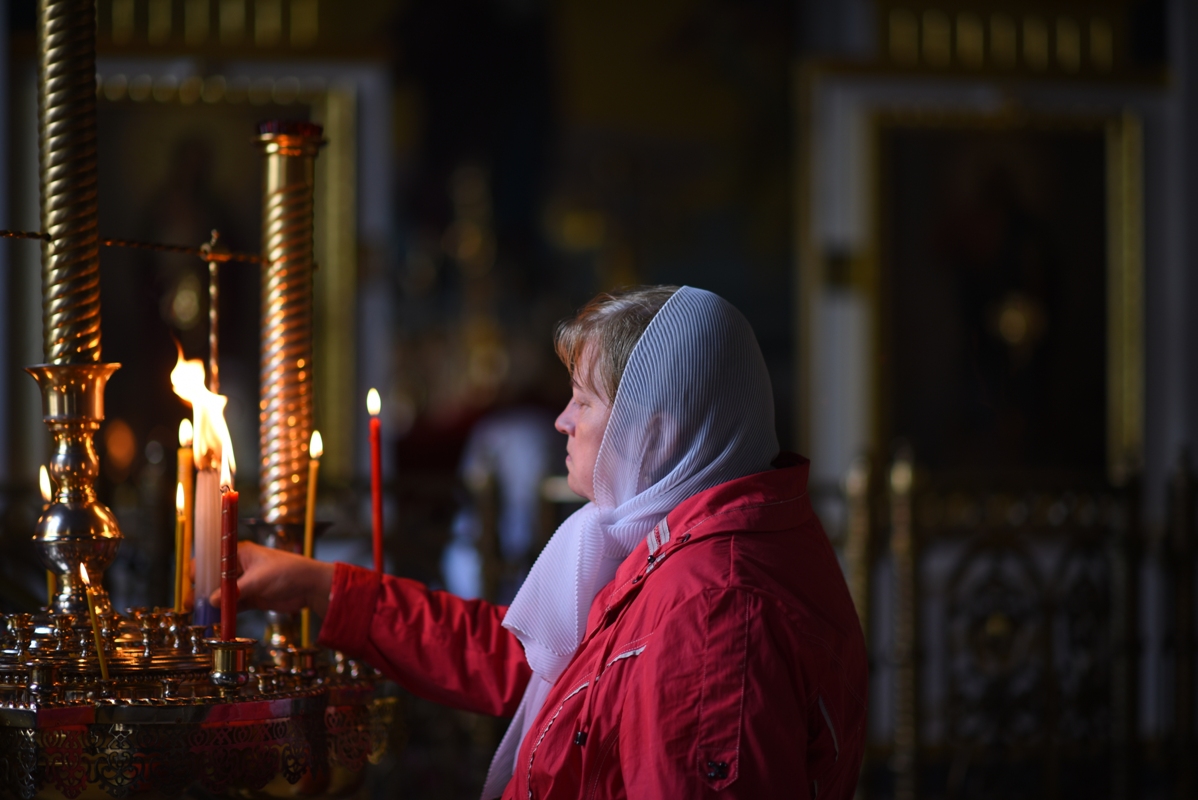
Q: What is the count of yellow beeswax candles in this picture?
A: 5